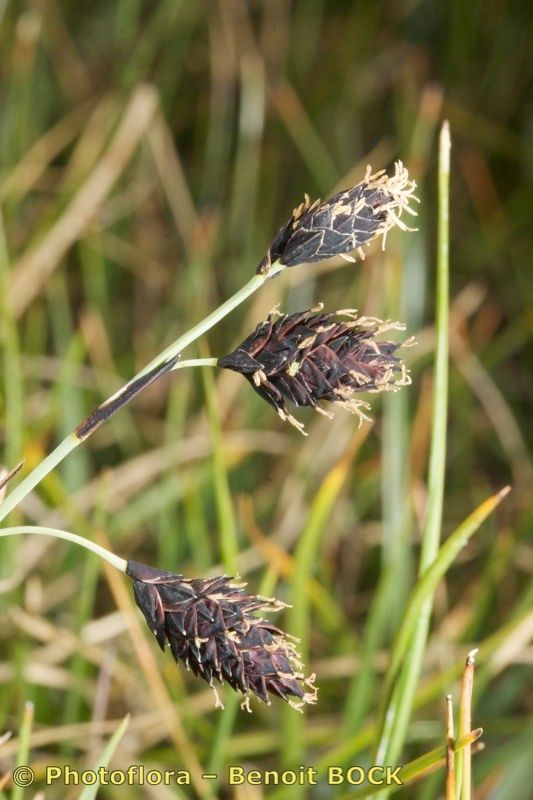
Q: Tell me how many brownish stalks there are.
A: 3